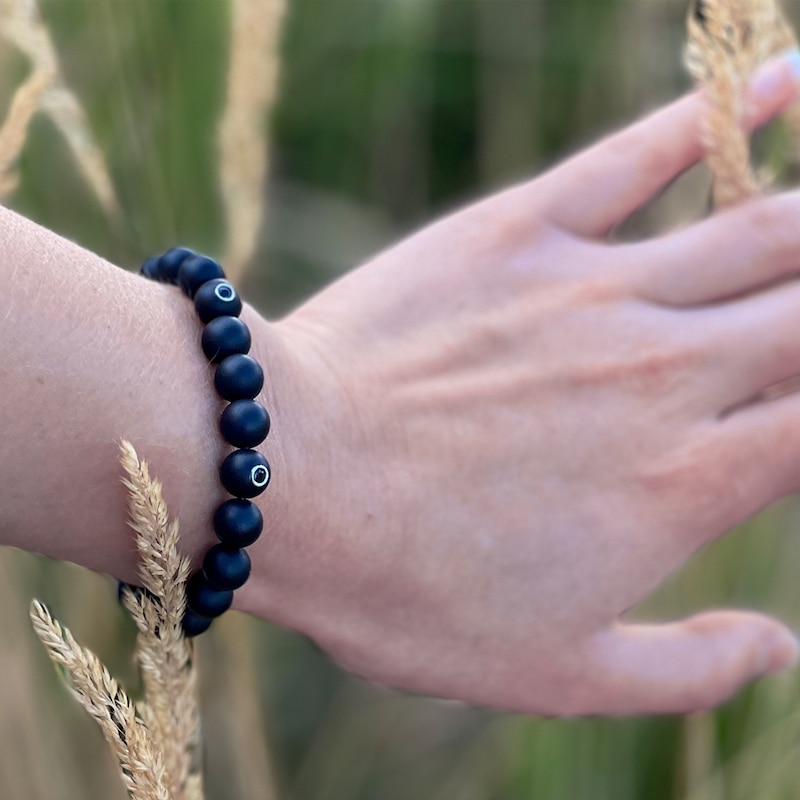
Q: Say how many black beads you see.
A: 12